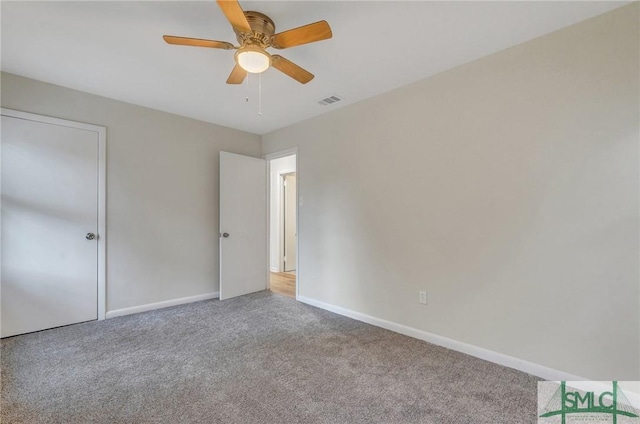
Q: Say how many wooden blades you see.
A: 5